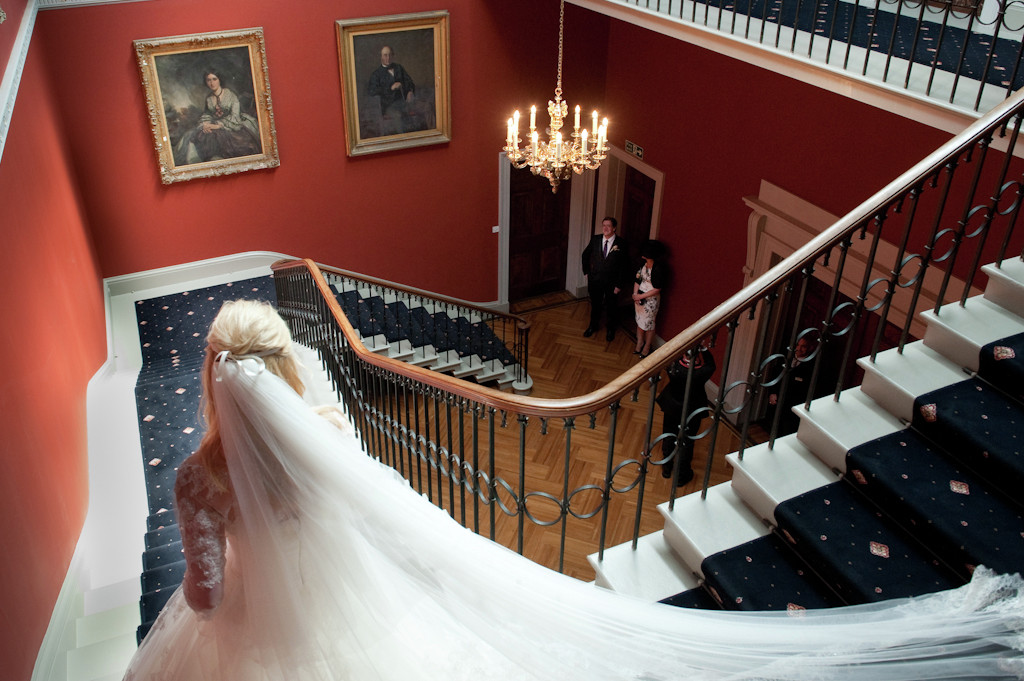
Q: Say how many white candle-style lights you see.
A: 11